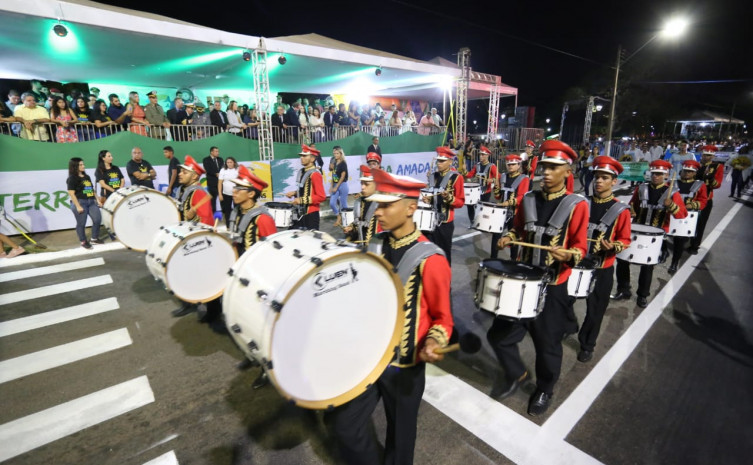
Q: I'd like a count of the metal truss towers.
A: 5